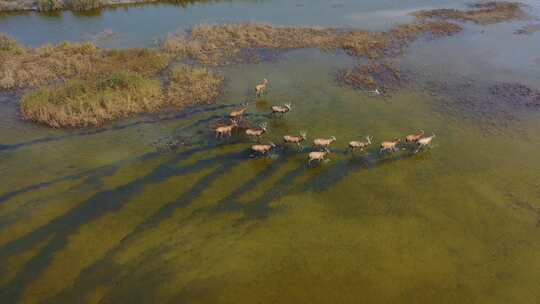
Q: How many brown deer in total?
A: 13